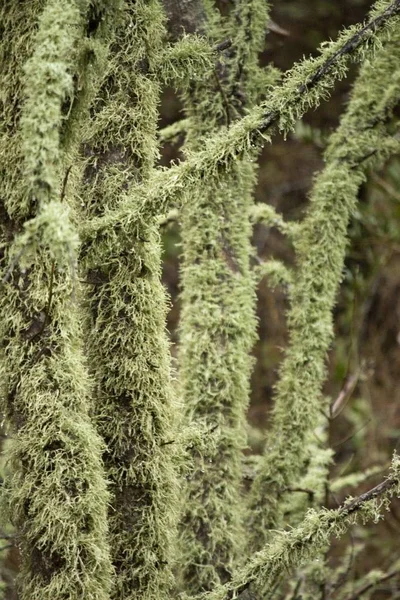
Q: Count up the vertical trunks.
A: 4